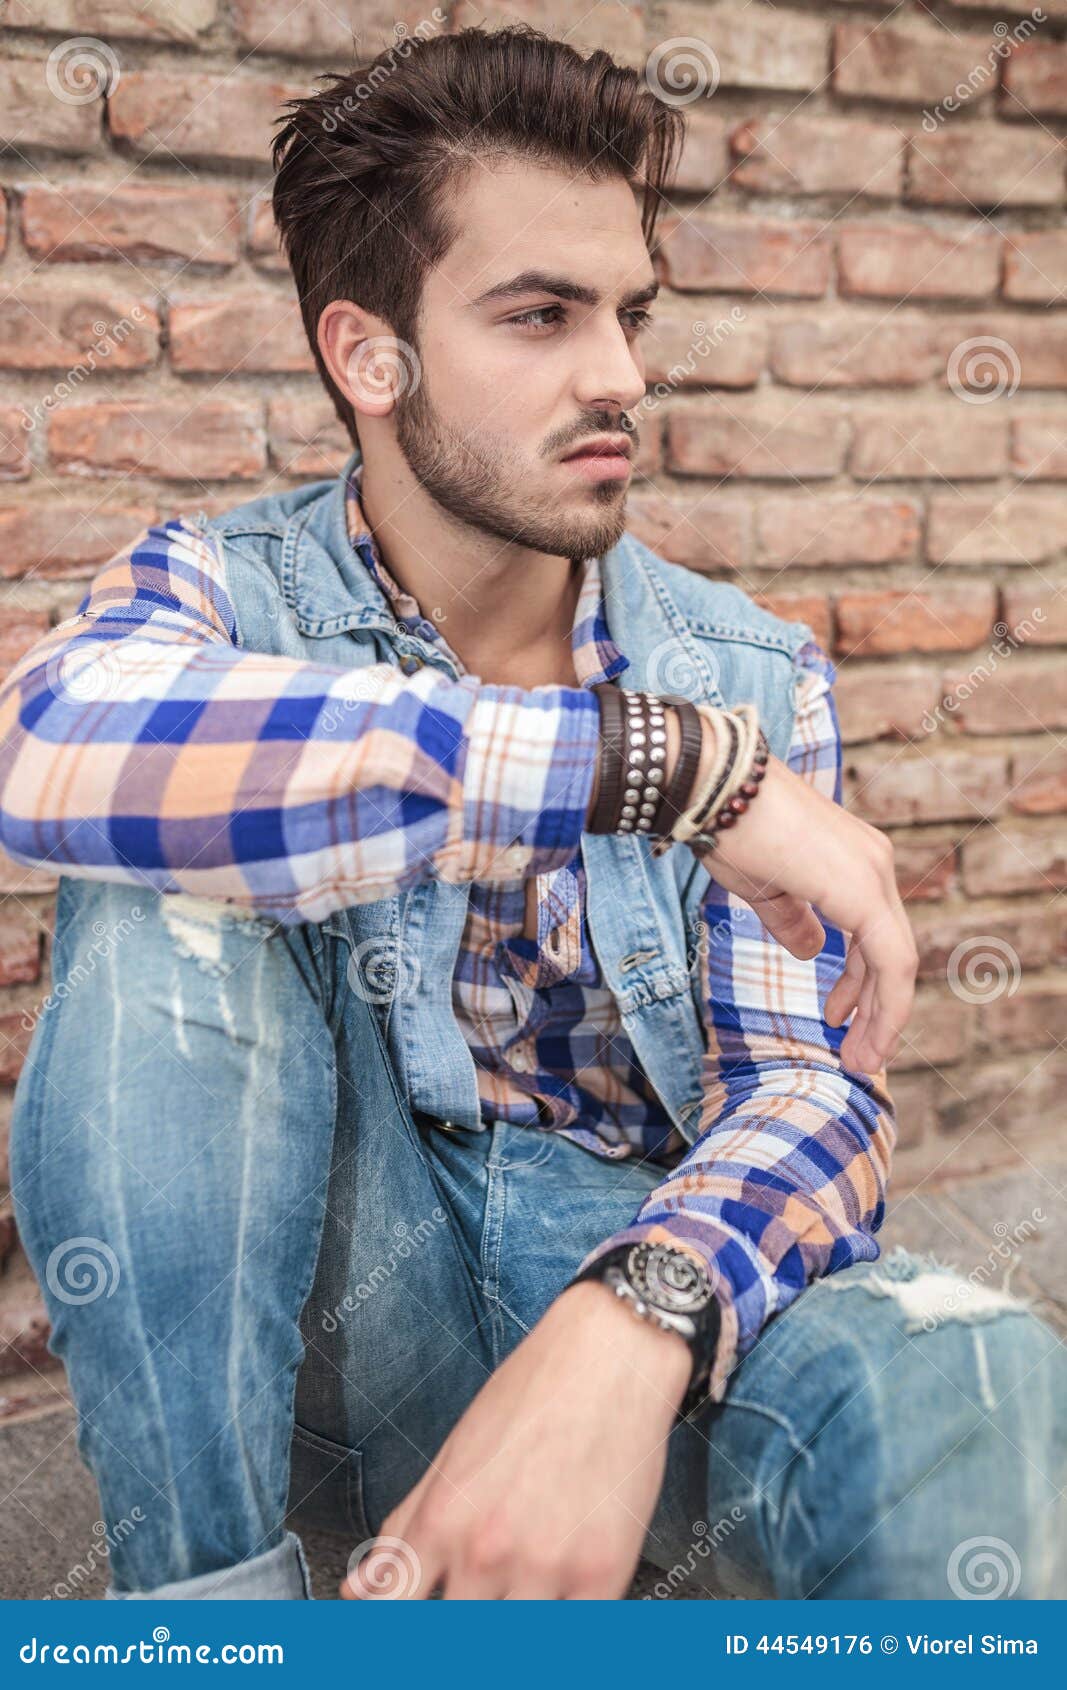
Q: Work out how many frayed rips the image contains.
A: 2